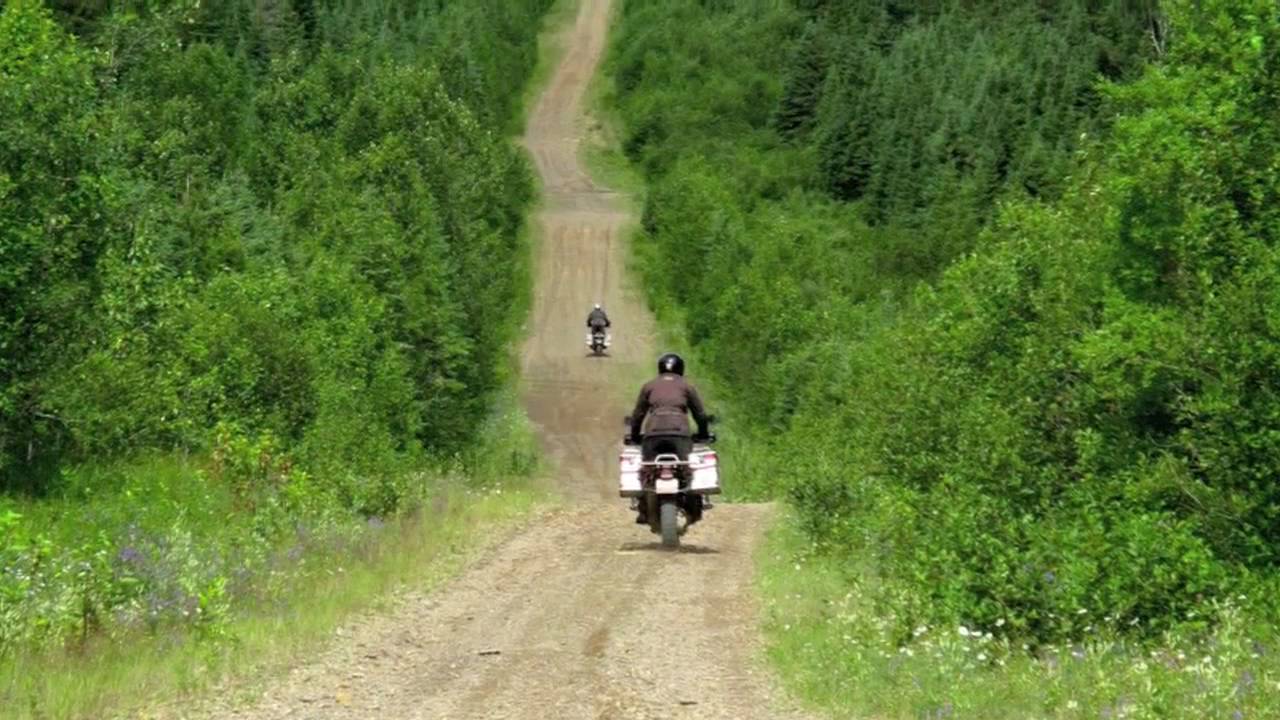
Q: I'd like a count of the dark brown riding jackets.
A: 1